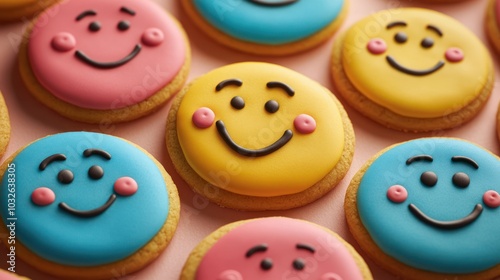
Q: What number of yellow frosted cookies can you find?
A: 2